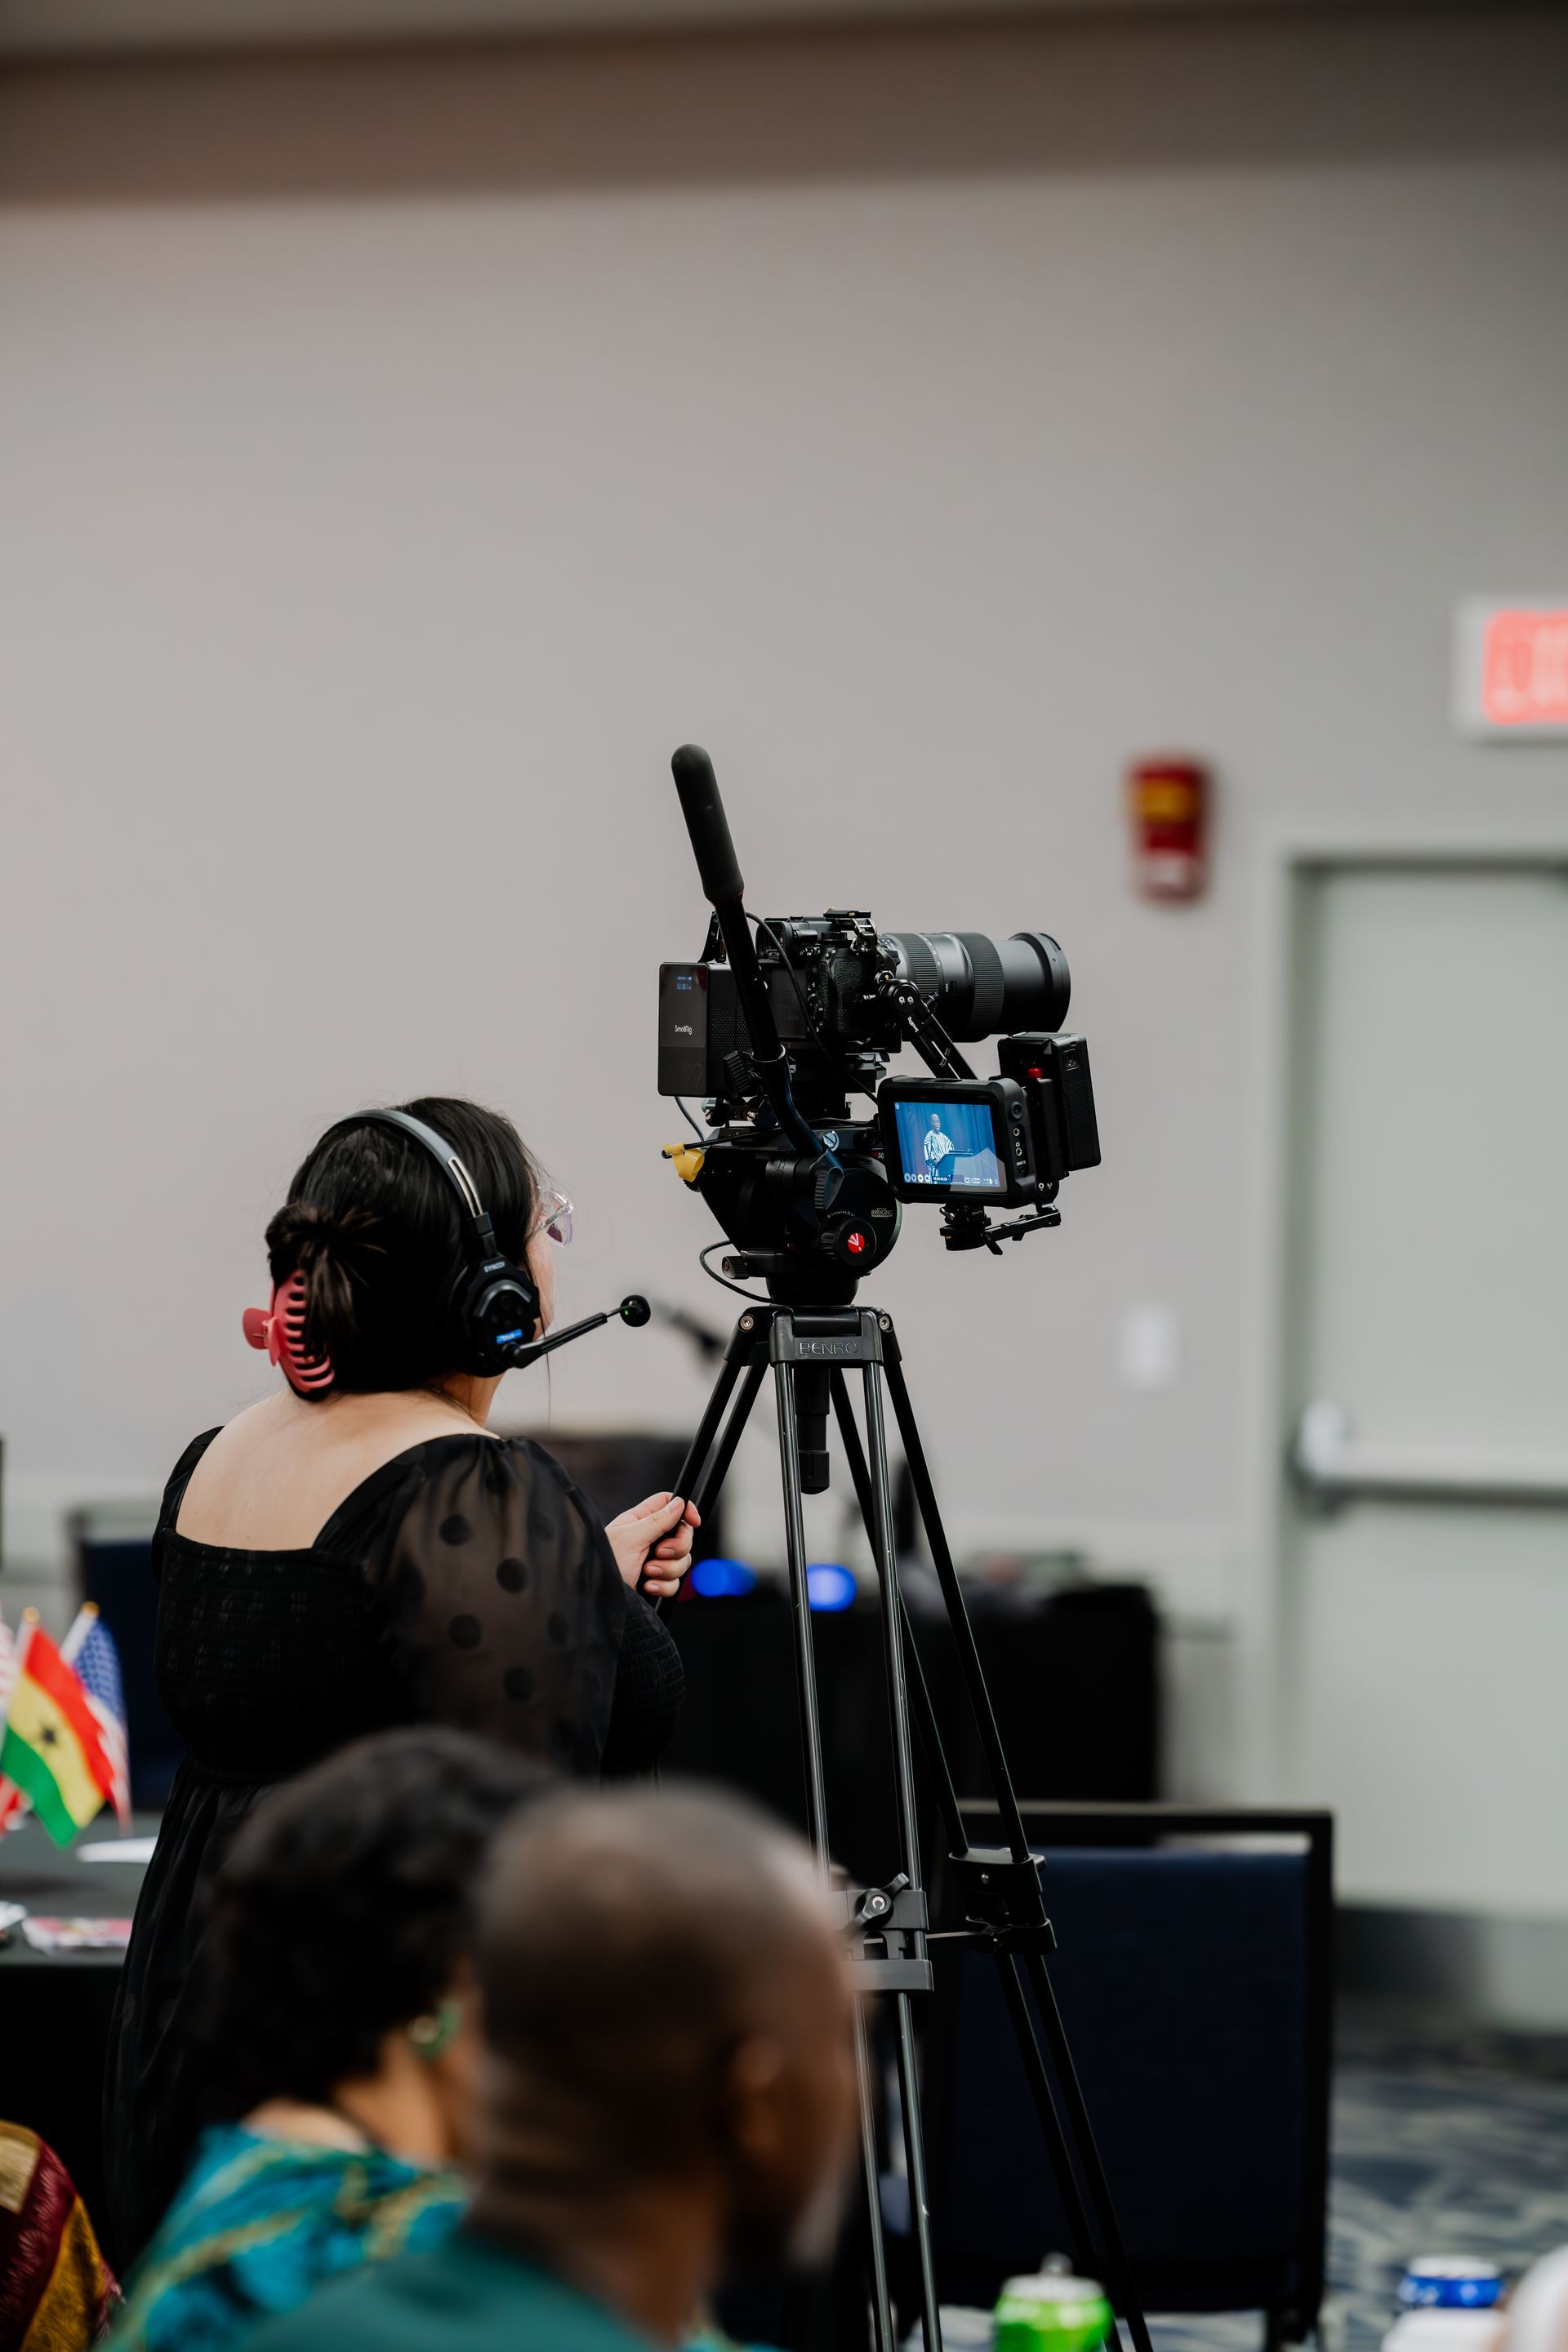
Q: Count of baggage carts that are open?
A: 0